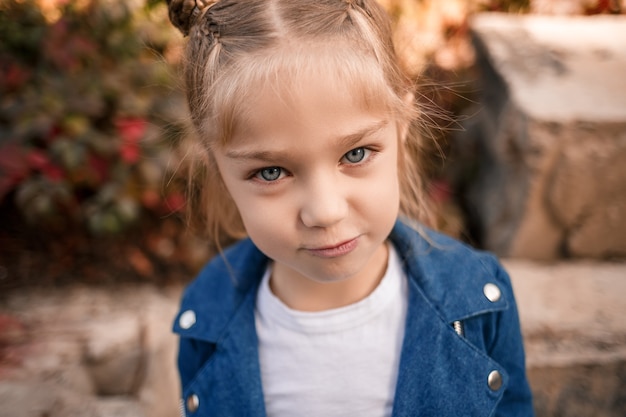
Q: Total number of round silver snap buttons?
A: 4